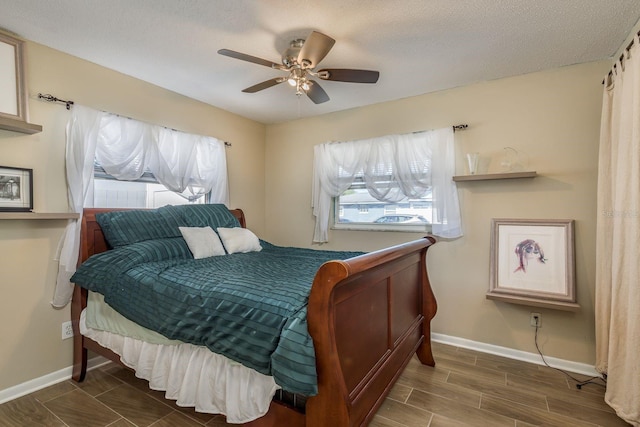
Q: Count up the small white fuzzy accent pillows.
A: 2